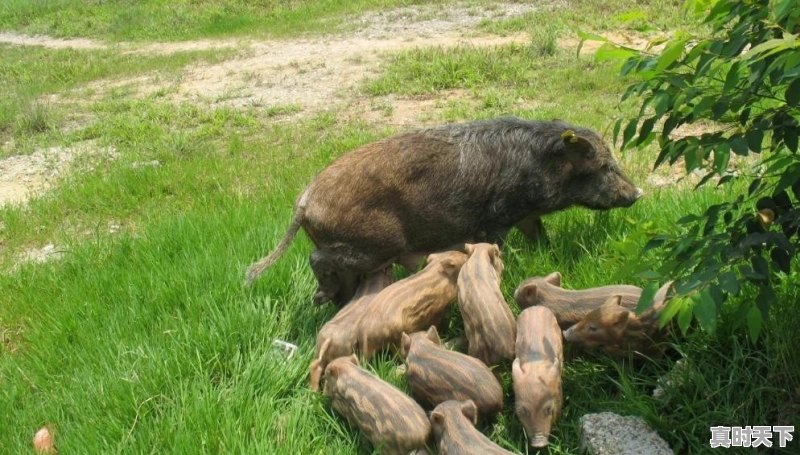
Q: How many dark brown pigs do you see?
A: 1